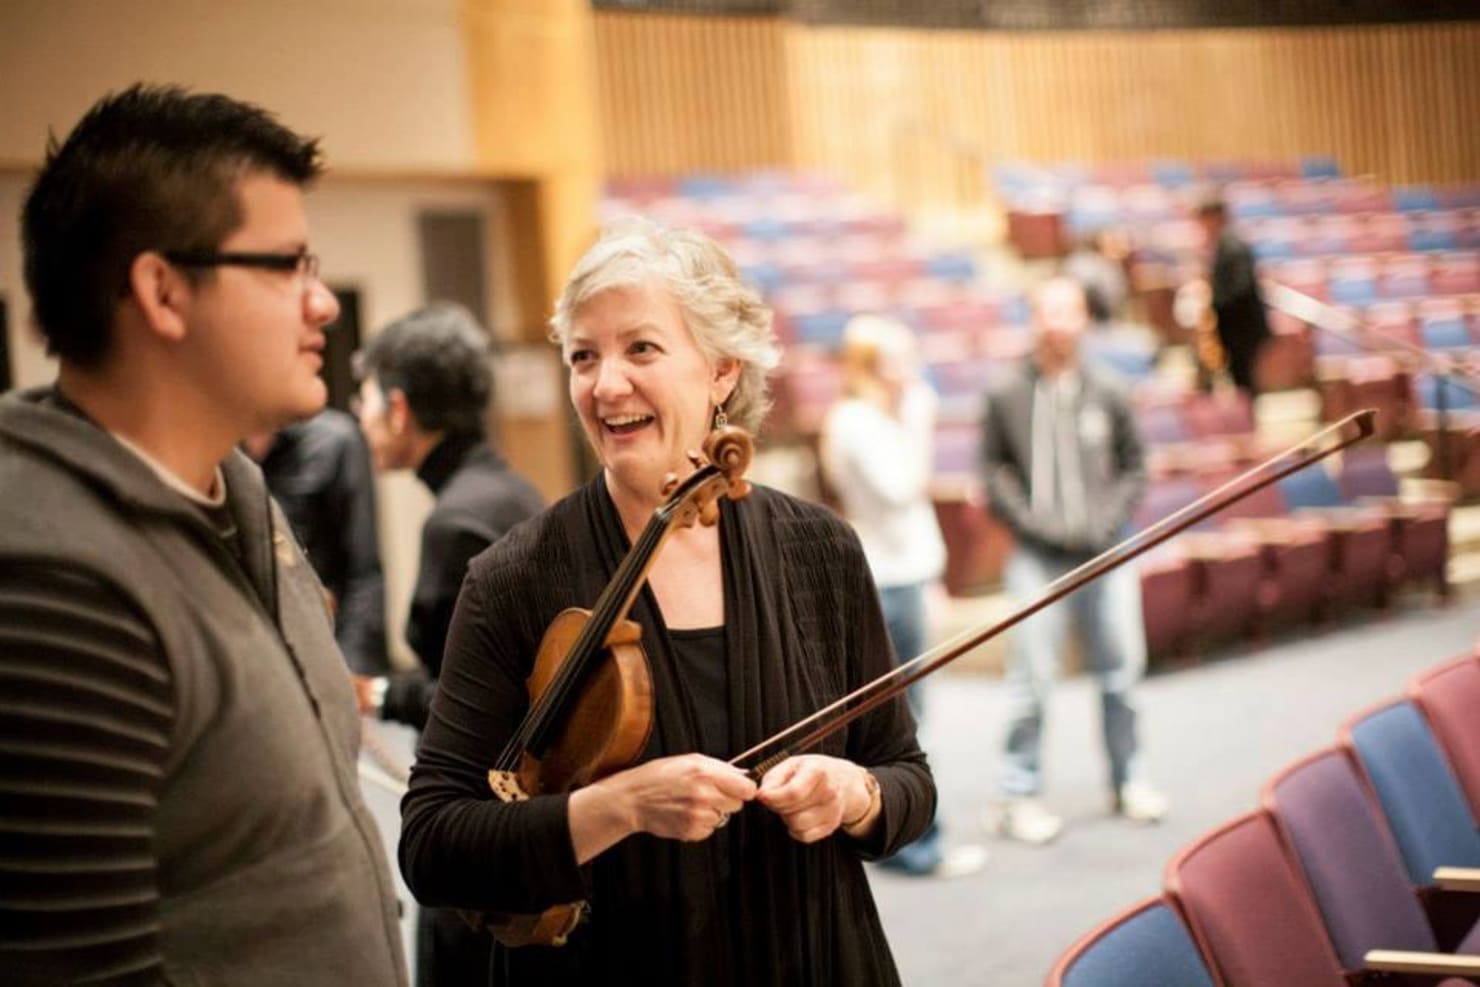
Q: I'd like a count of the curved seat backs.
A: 5